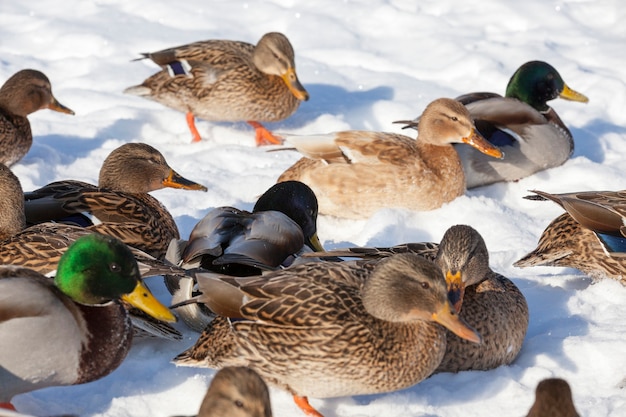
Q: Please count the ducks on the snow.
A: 13